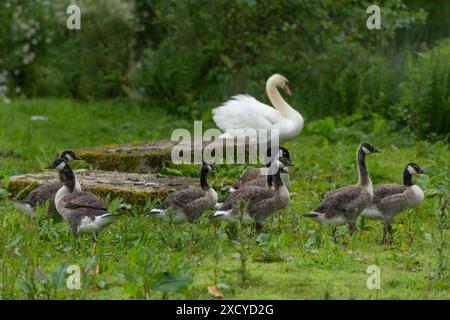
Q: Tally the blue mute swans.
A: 0